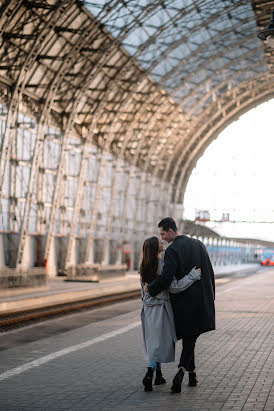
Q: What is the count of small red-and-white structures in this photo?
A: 2